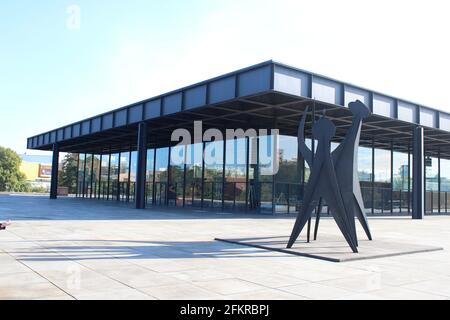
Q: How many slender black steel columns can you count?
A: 3